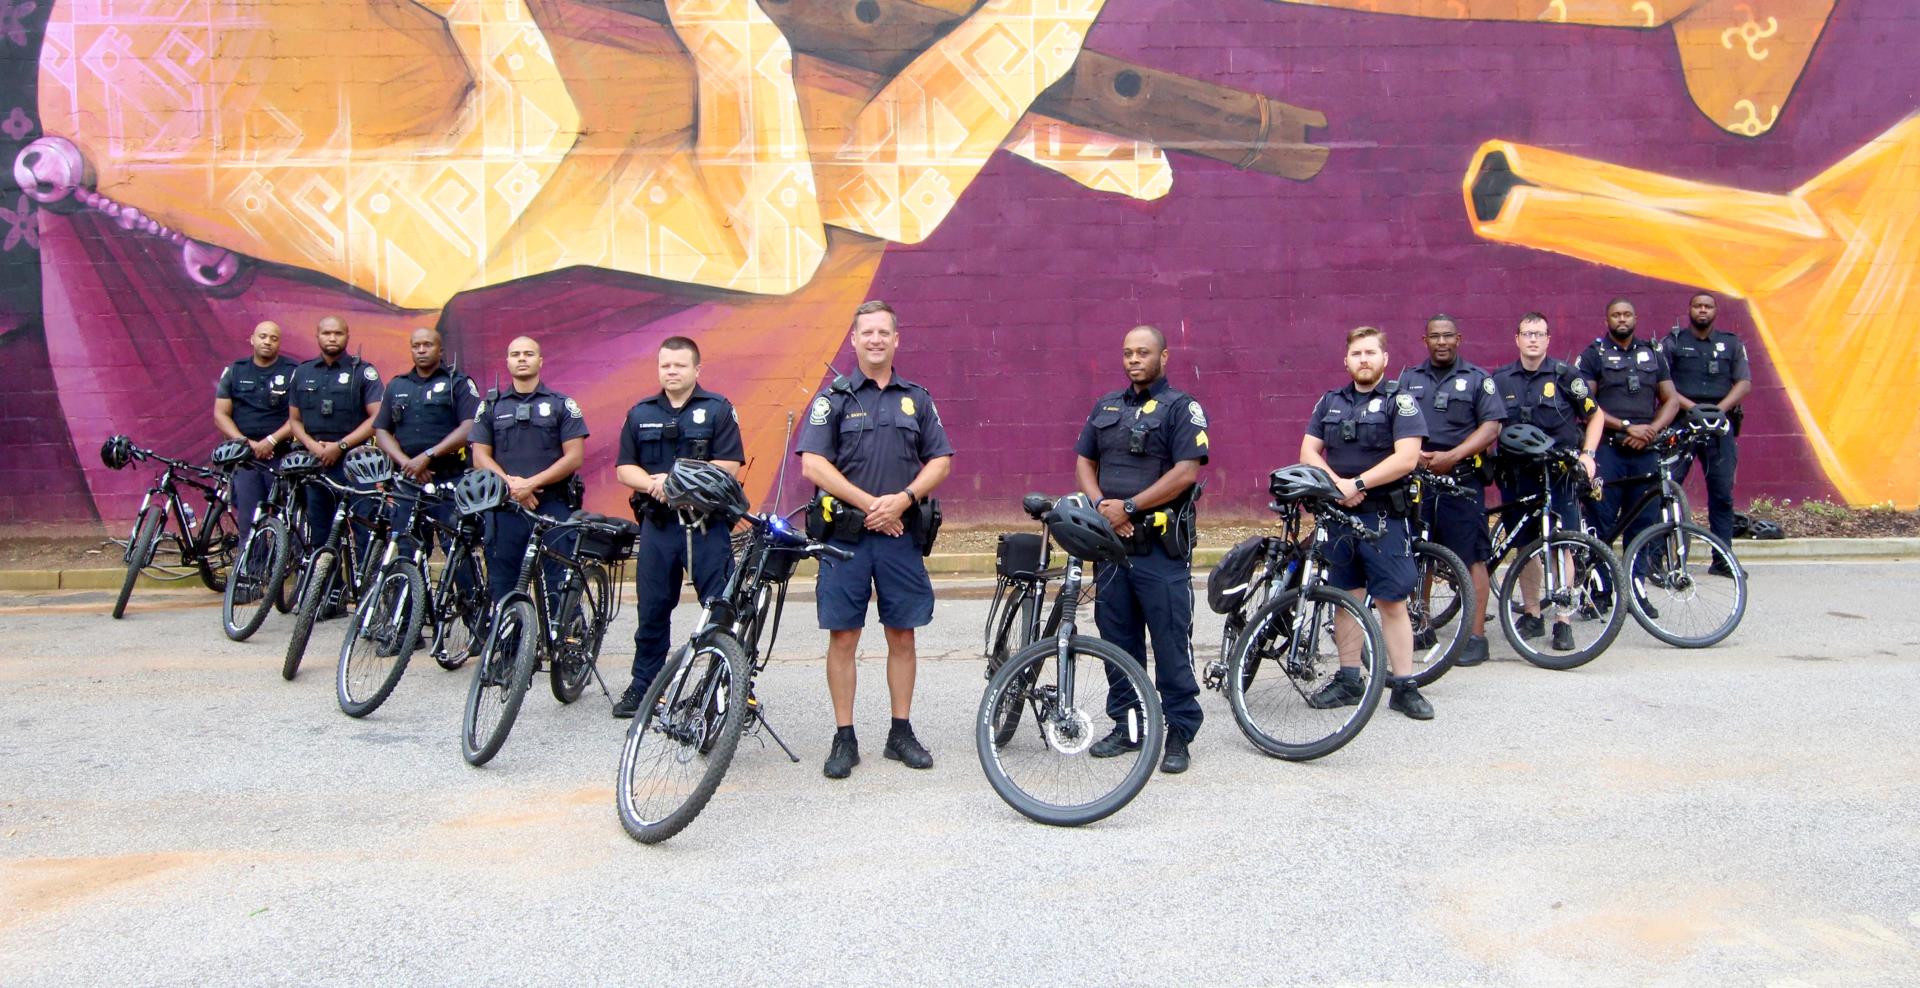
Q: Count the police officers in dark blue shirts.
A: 12